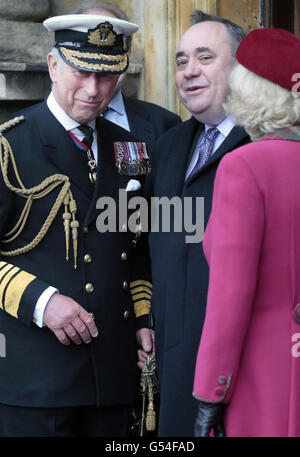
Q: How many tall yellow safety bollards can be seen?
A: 0